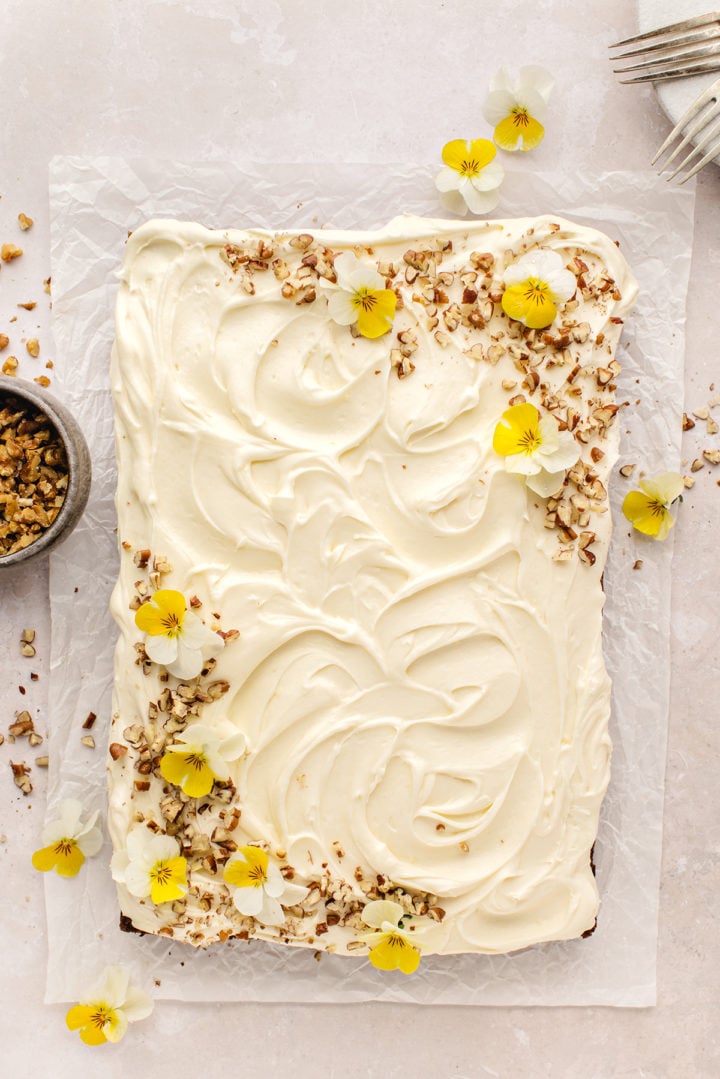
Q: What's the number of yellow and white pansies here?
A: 13